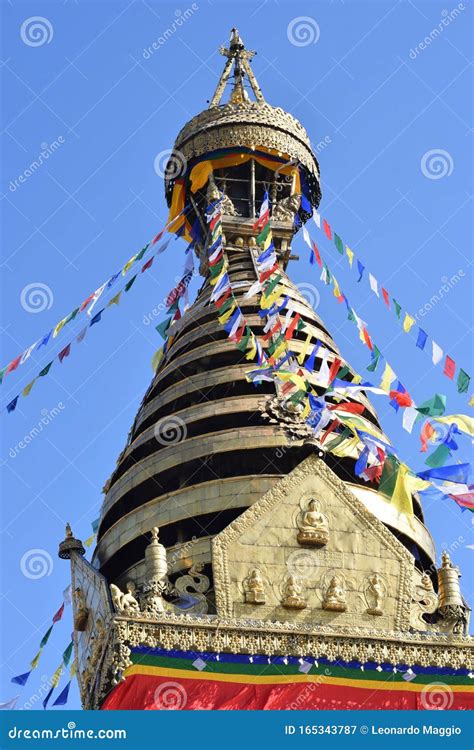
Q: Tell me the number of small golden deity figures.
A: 5